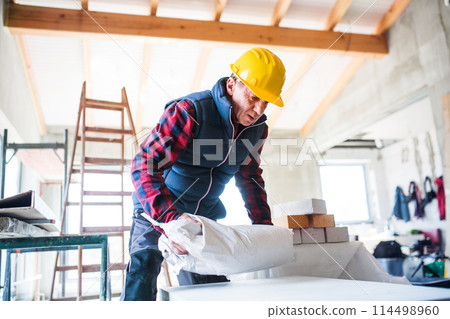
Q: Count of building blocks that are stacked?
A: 6